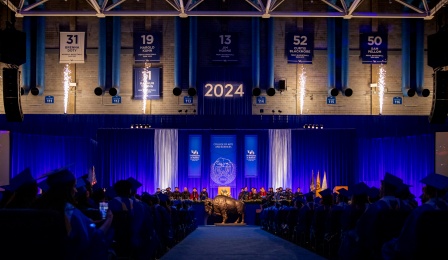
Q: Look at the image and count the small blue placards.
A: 6